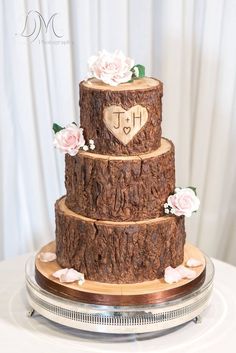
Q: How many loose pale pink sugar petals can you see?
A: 6